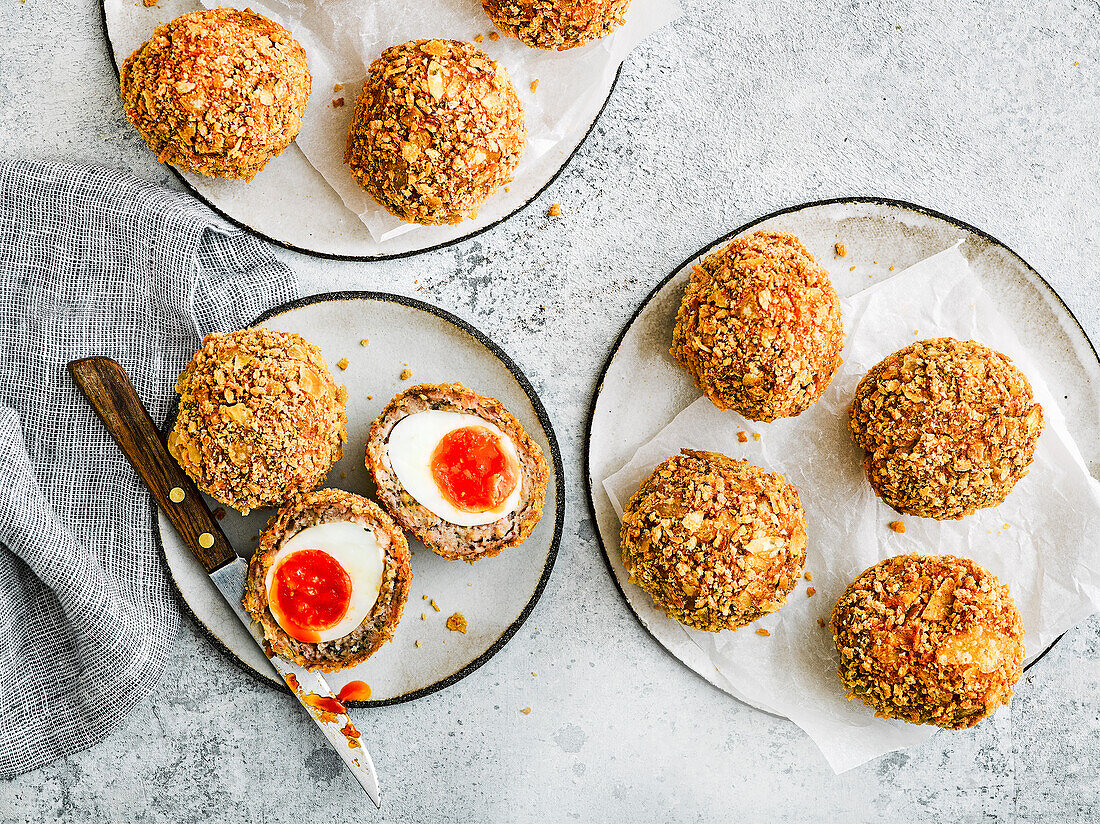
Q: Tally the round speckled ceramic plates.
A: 3